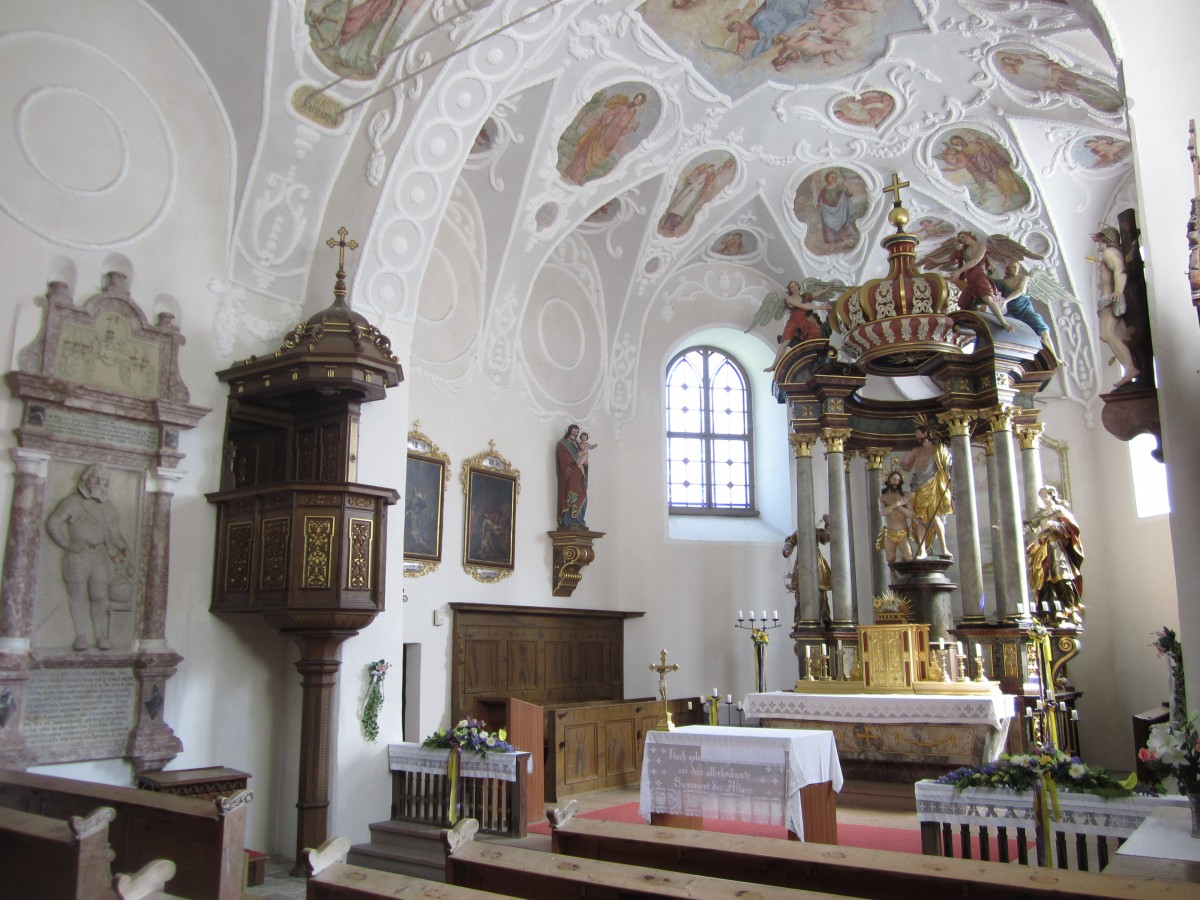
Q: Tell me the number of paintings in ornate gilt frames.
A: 2